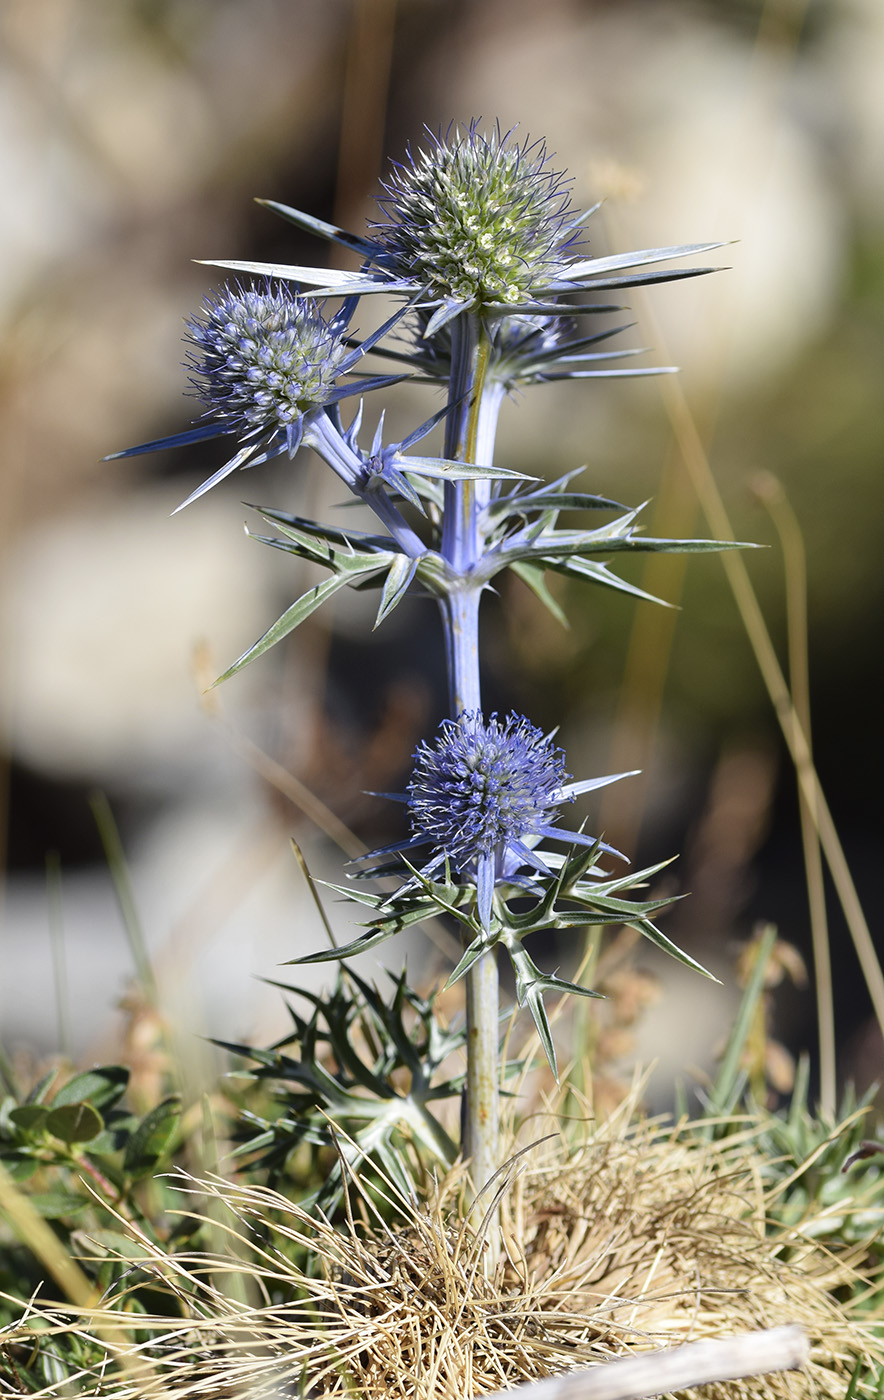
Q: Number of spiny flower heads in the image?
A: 4